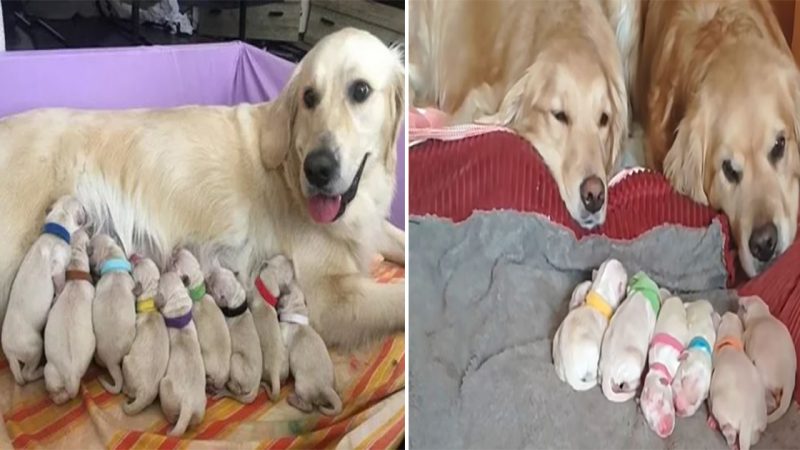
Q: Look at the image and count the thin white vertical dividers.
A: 1